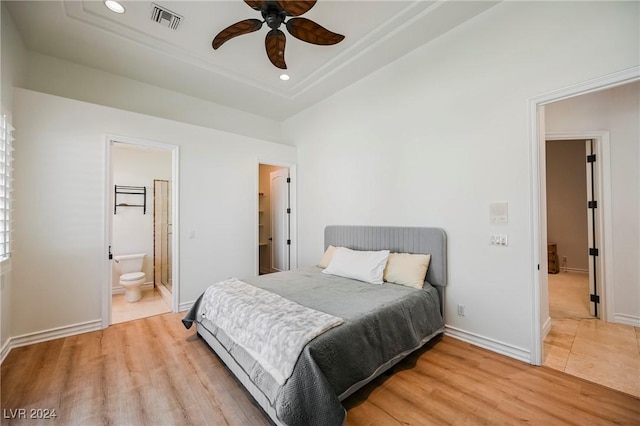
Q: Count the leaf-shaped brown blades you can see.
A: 5